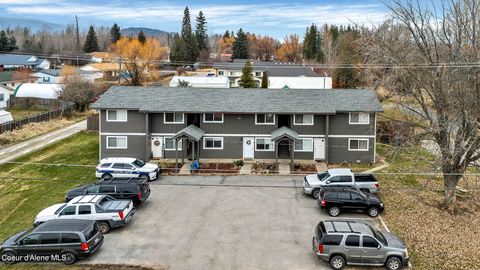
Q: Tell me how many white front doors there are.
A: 3